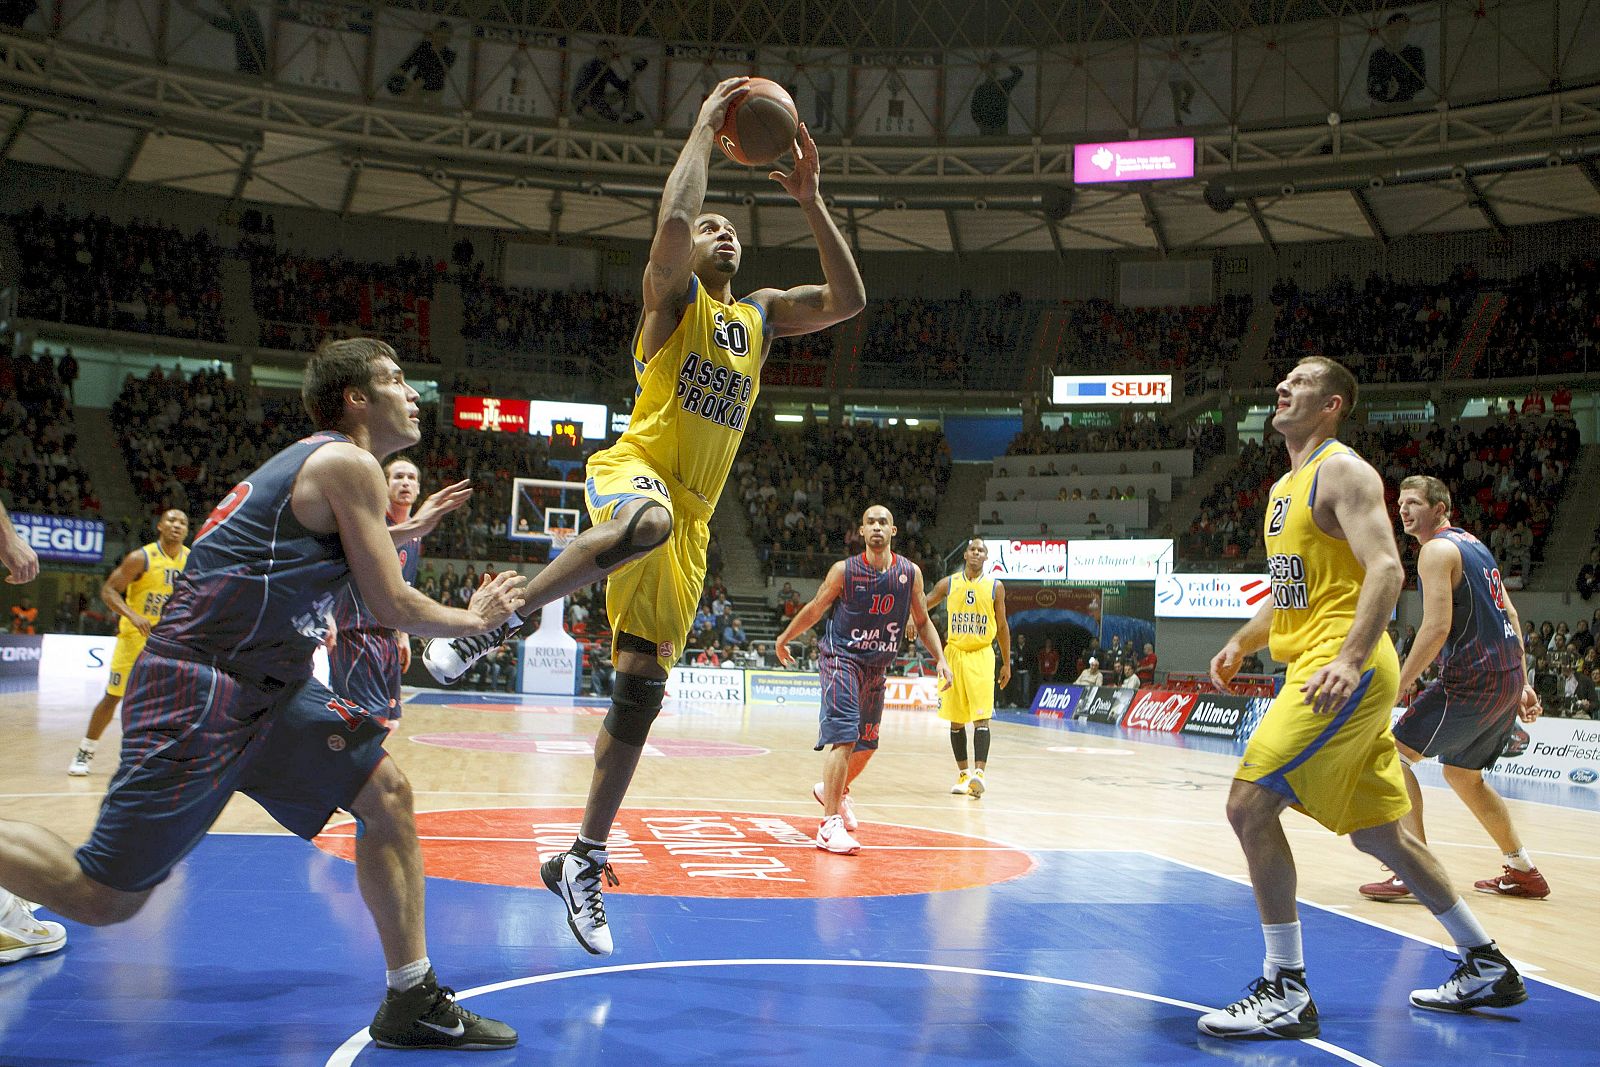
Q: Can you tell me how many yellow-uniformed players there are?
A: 4